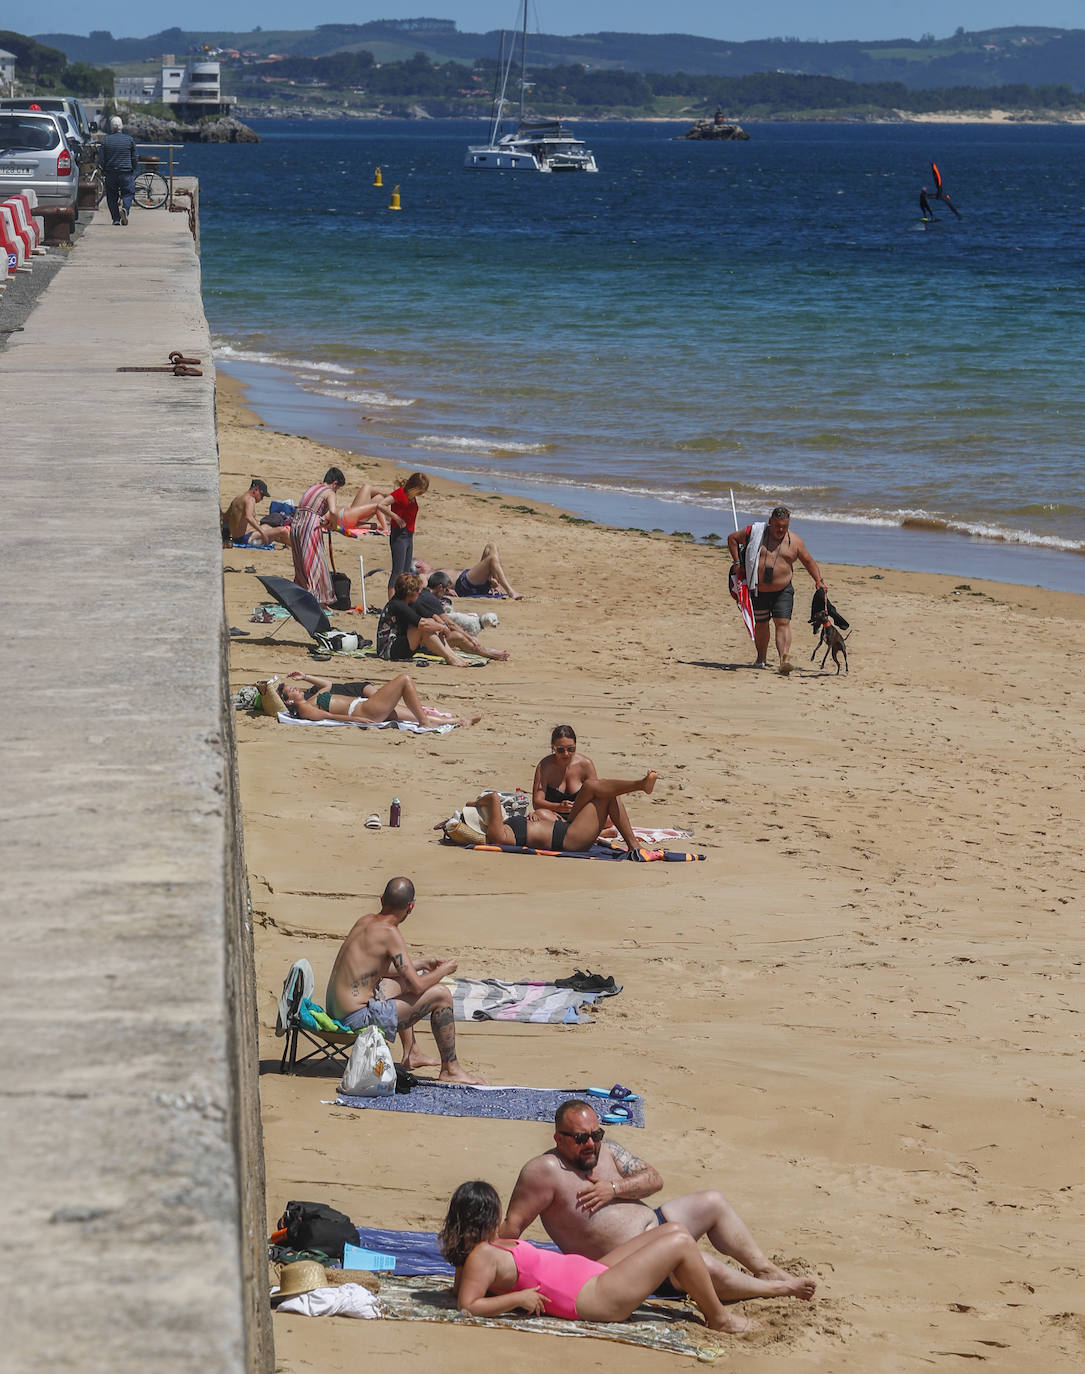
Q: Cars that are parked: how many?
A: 3